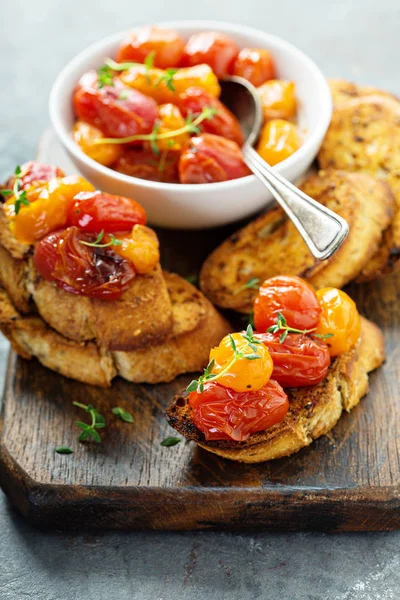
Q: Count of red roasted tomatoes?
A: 13